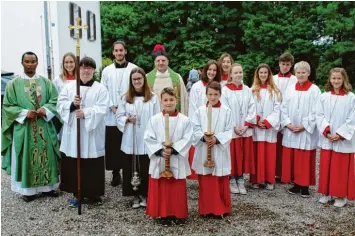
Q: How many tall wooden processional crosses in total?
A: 1